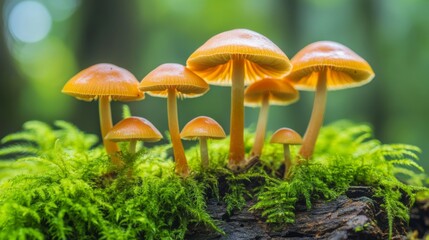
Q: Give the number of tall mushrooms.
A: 5